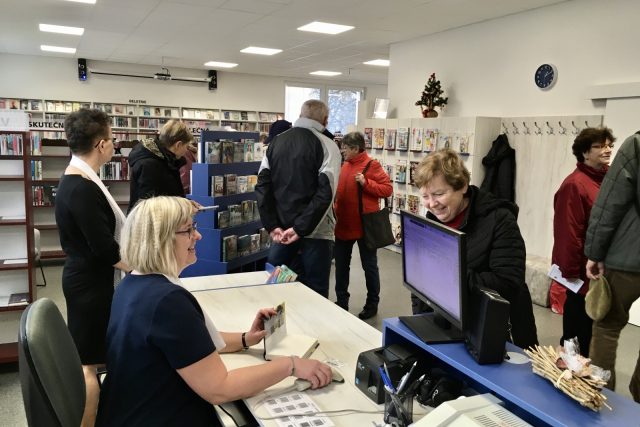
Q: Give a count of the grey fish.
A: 0